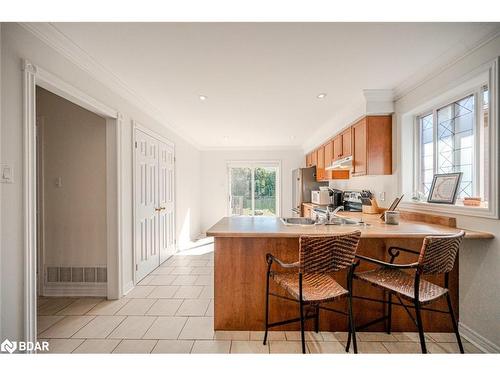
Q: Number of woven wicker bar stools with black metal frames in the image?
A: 2